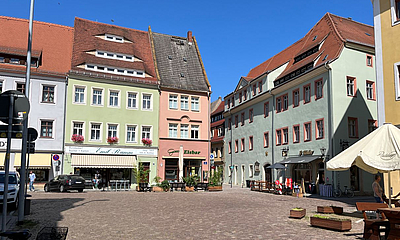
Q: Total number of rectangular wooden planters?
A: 3